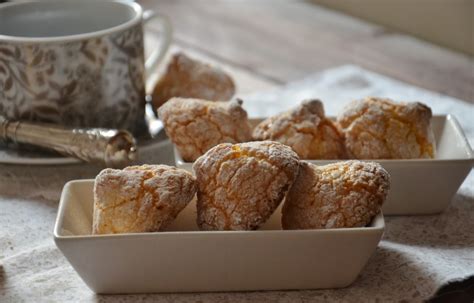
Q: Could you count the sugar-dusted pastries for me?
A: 7